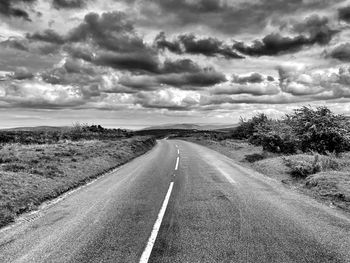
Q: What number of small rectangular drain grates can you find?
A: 1